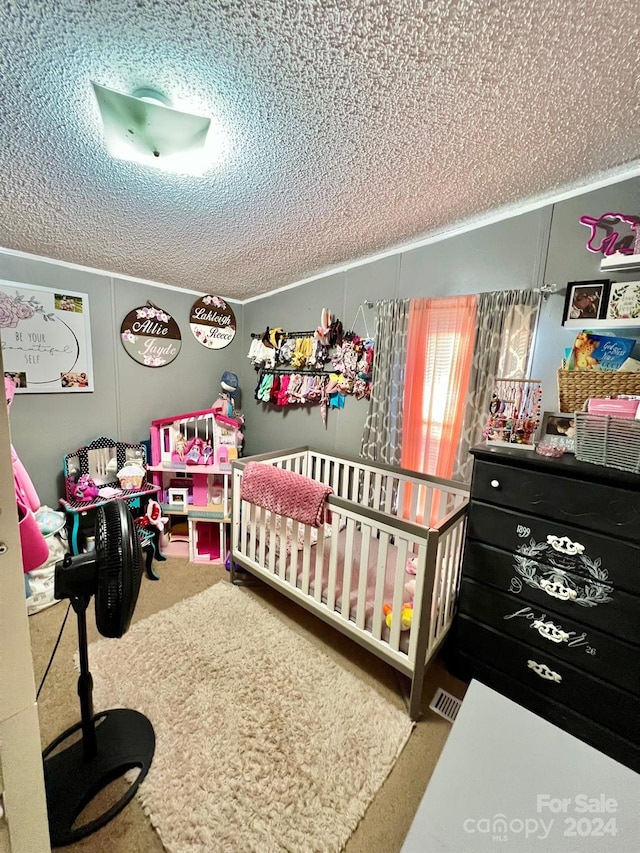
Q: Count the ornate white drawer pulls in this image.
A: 4